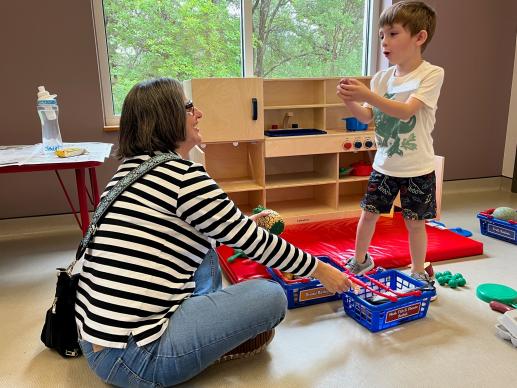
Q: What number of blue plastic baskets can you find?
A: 3